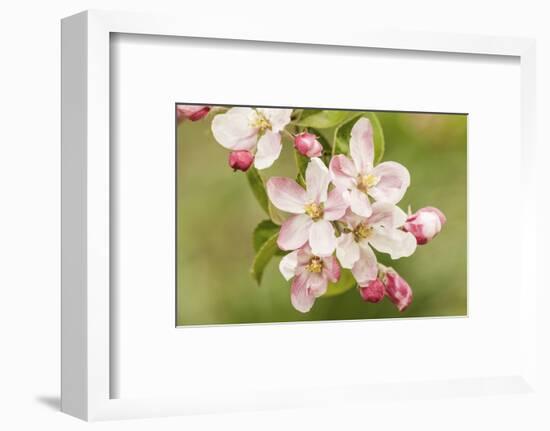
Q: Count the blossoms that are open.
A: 5